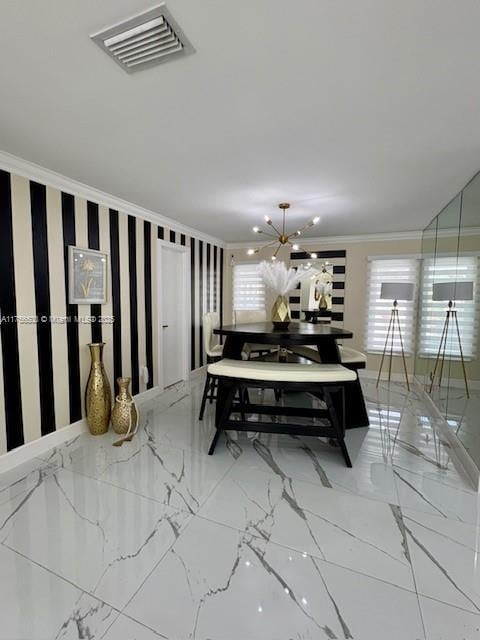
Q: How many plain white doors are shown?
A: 1